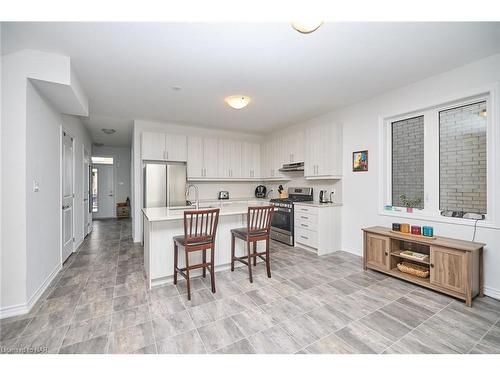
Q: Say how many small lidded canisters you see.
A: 4